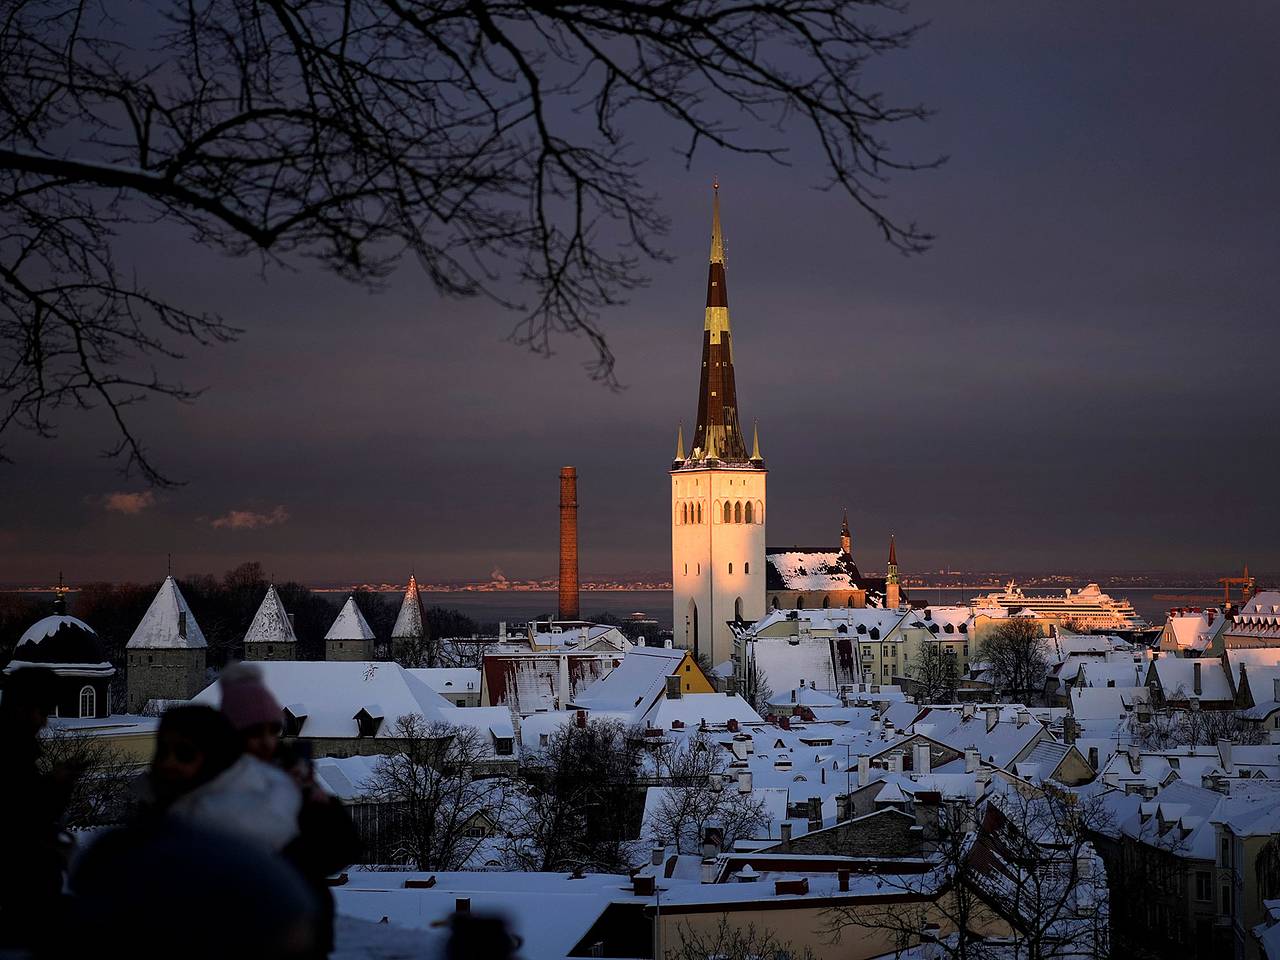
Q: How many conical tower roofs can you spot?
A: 4